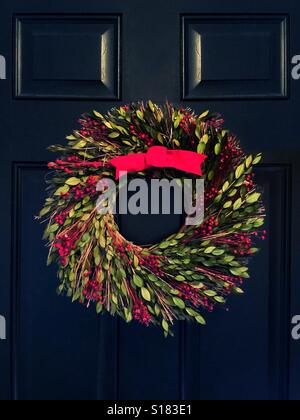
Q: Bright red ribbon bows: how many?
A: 1